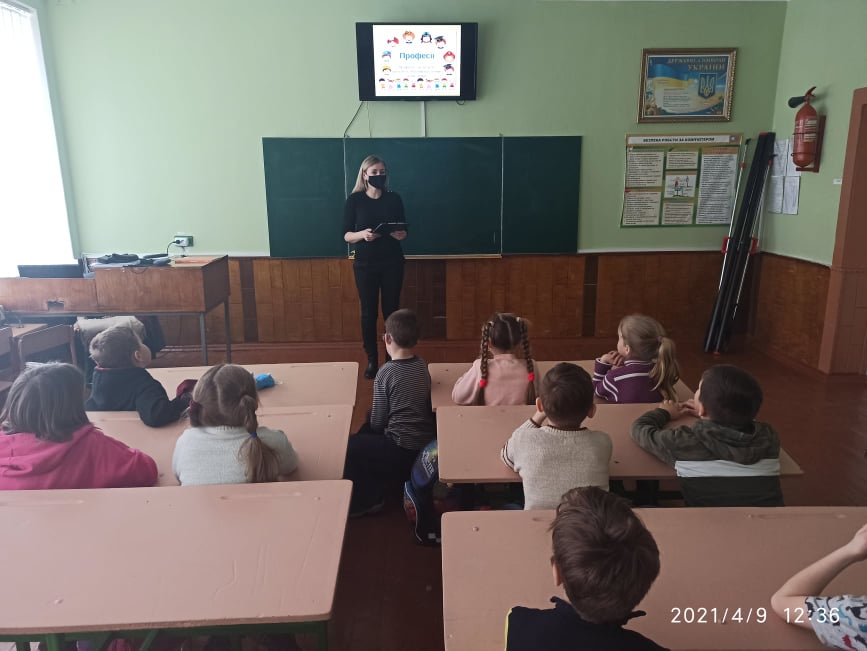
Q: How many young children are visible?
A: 10